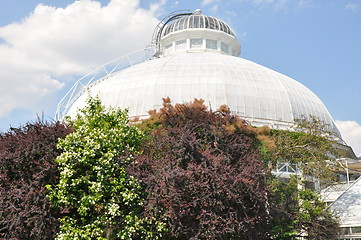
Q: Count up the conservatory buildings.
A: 1